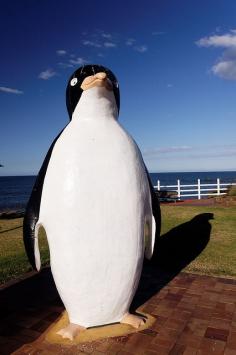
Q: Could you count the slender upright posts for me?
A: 4